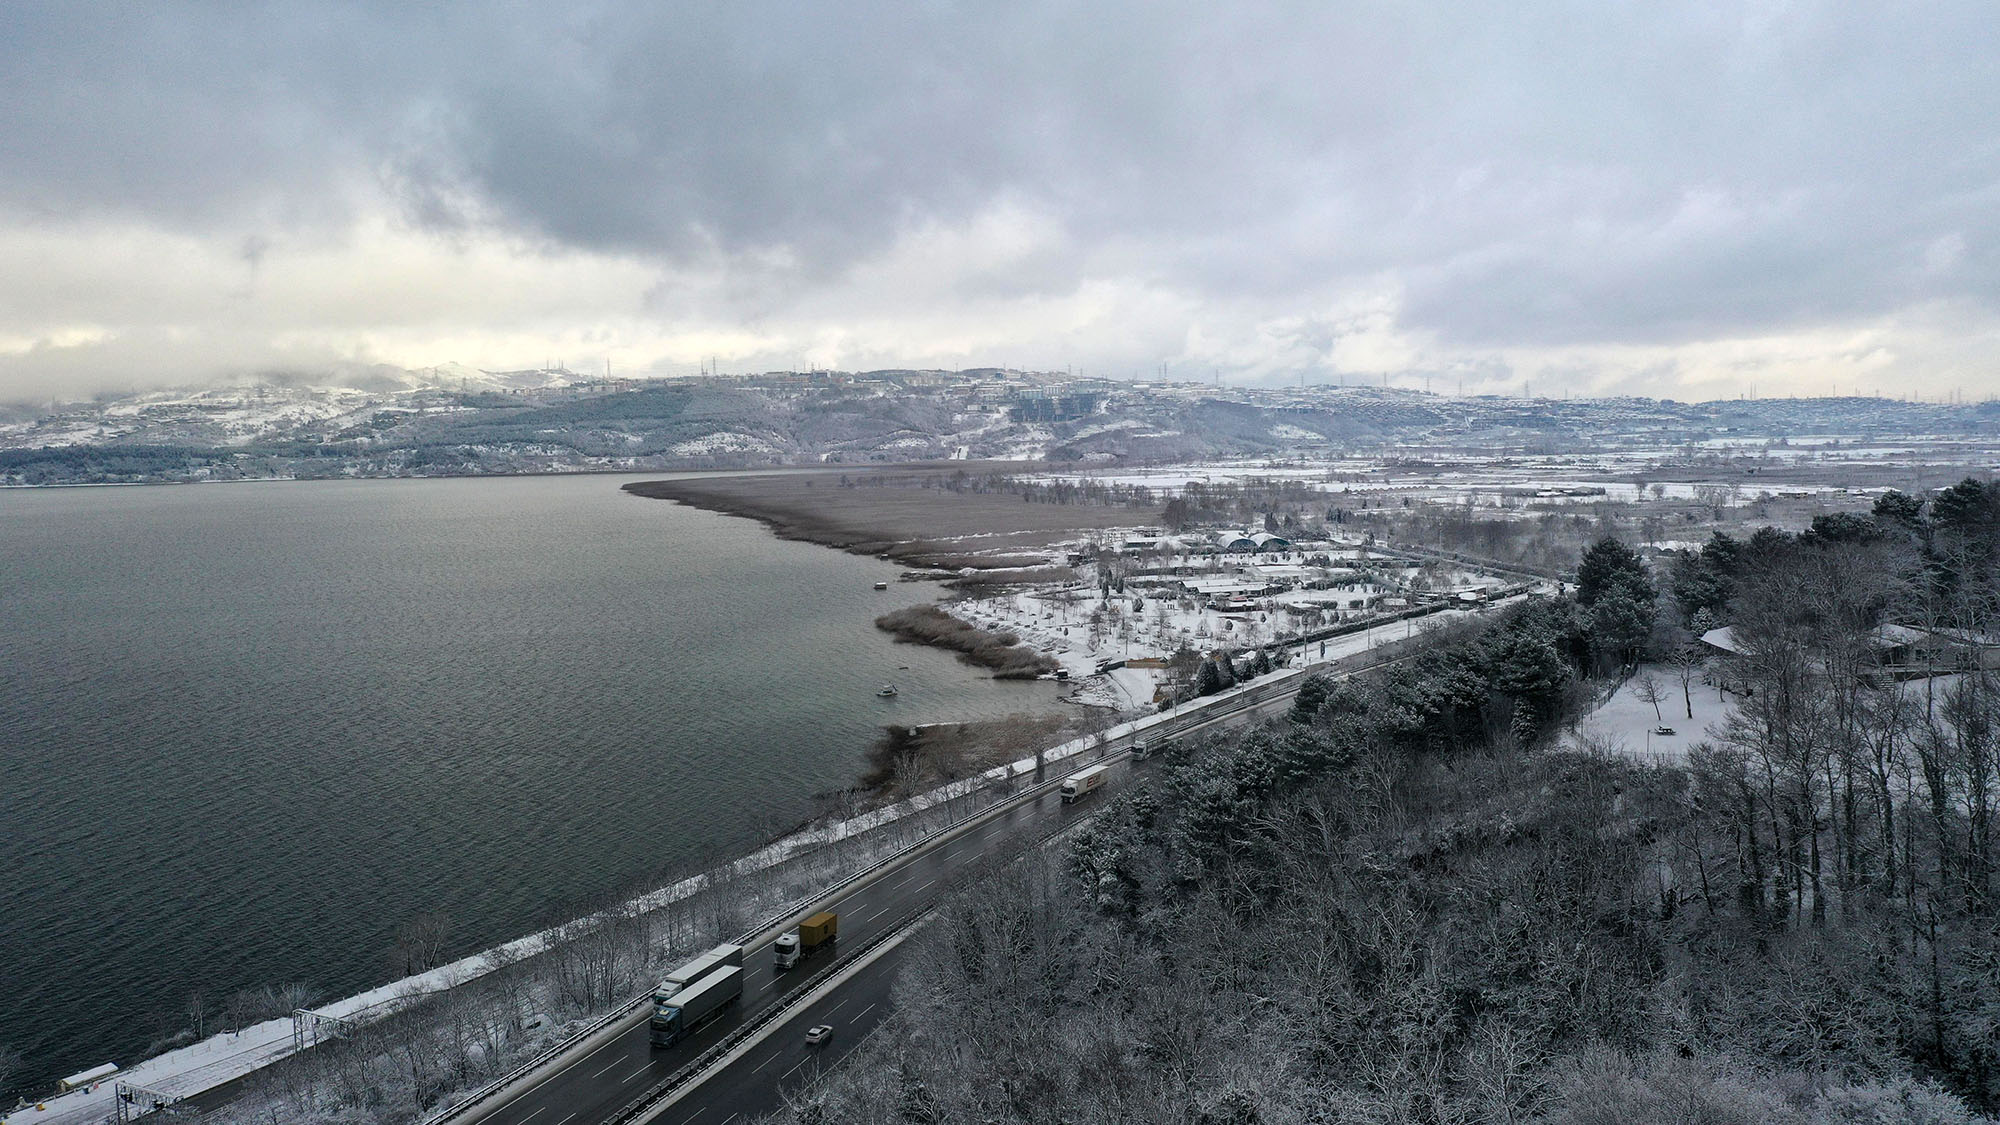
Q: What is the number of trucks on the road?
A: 5